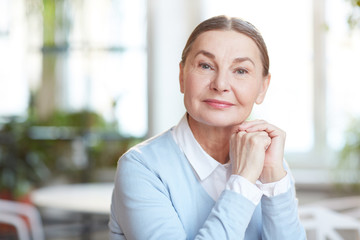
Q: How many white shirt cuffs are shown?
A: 2